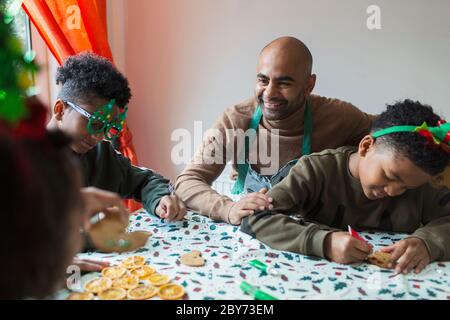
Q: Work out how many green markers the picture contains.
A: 2